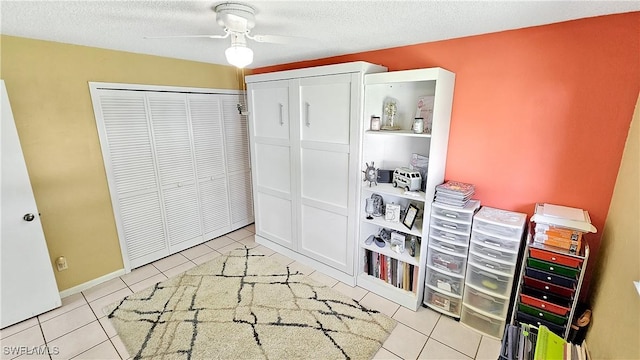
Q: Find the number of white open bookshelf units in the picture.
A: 1